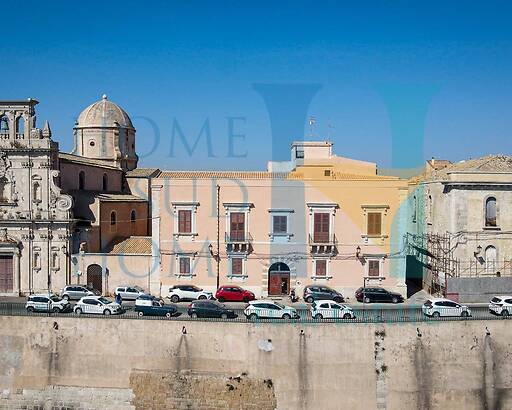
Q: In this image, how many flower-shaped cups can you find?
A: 0